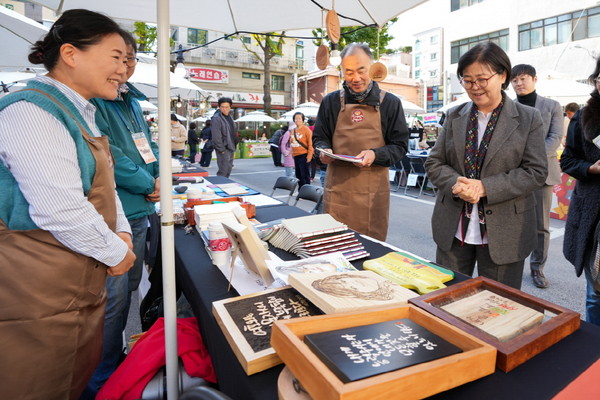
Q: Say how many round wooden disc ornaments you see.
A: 3